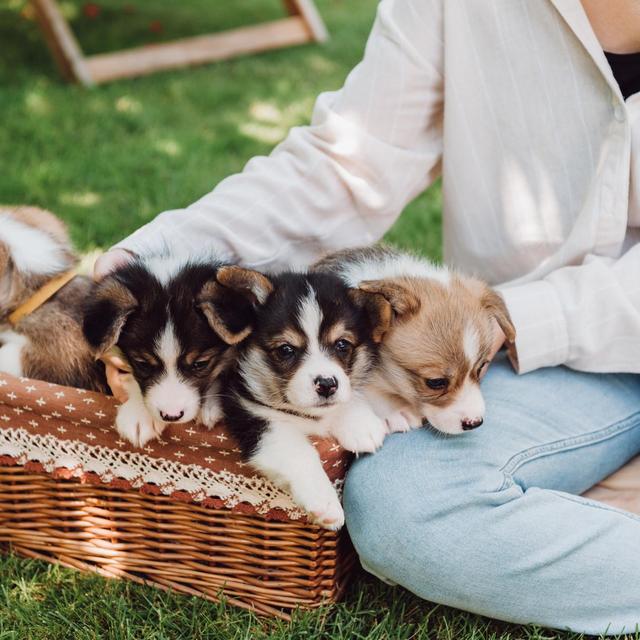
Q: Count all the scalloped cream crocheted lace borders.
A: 1